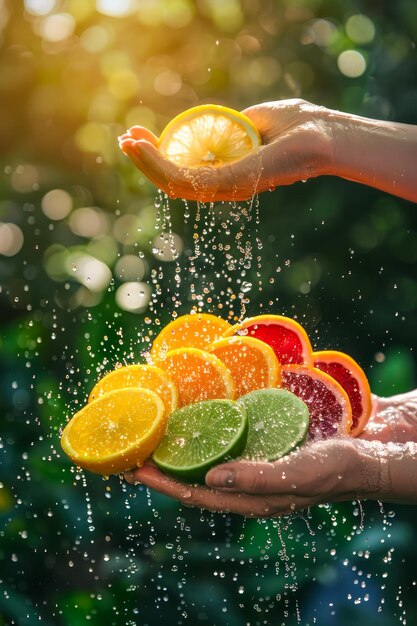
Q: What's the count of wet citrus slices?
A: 11